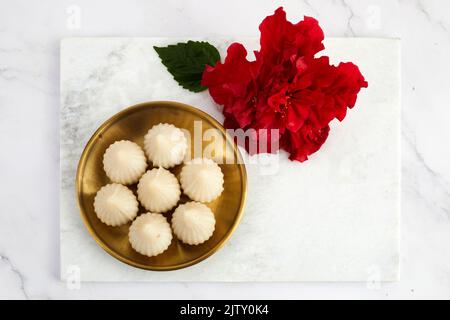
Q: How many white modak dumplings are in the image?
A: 7